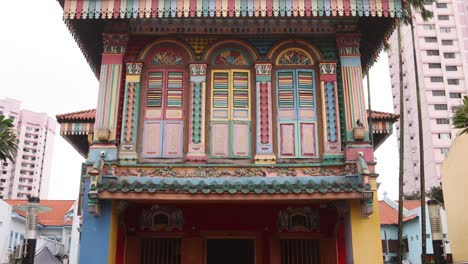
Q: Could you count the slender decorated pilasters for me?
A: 4